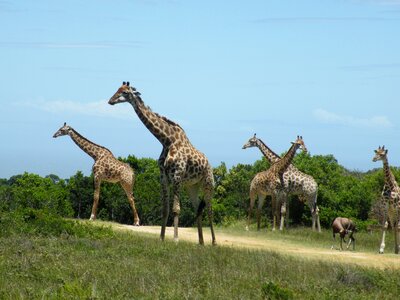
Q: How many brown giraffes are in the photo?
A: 5